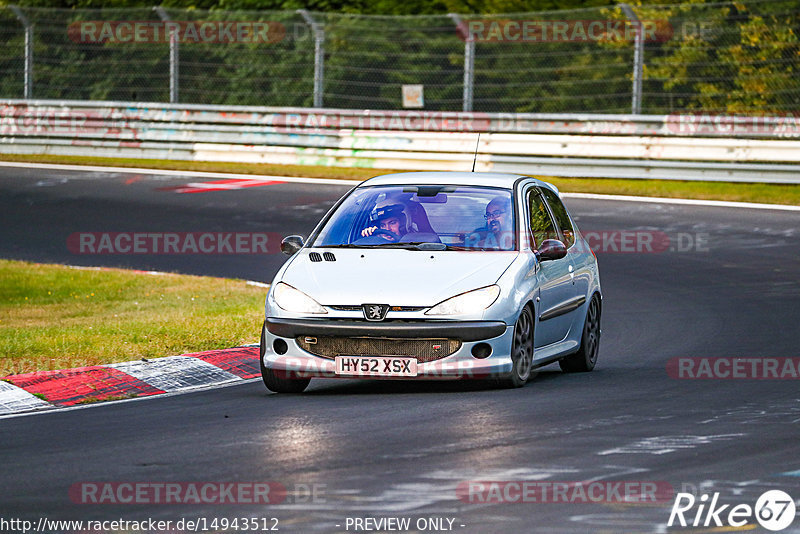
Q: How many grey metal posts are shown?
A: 5